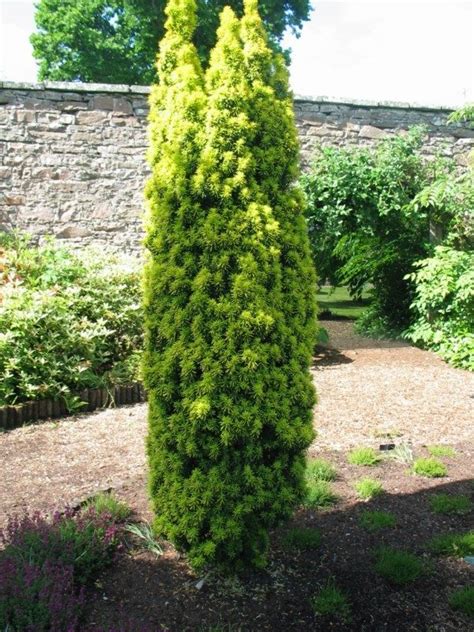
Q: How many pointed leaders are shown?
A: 3